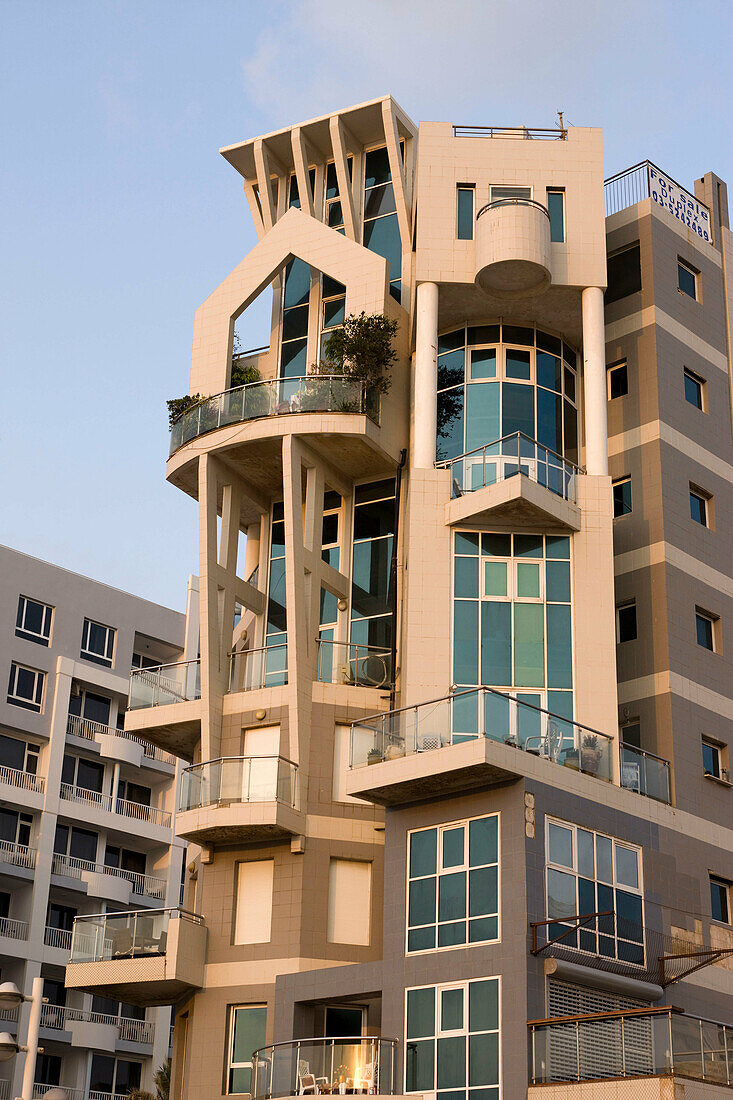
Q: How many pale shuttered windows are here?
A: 4